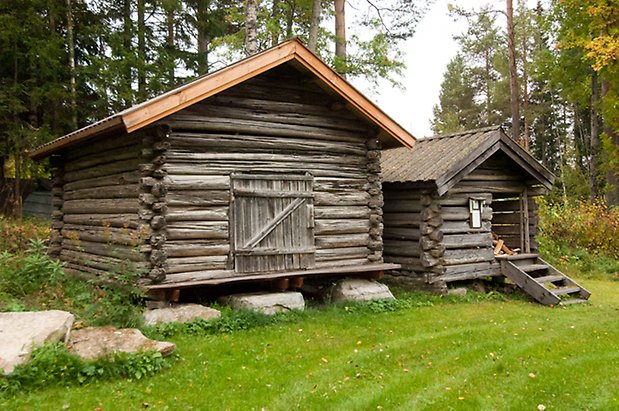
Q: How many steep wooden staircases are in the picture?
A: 1